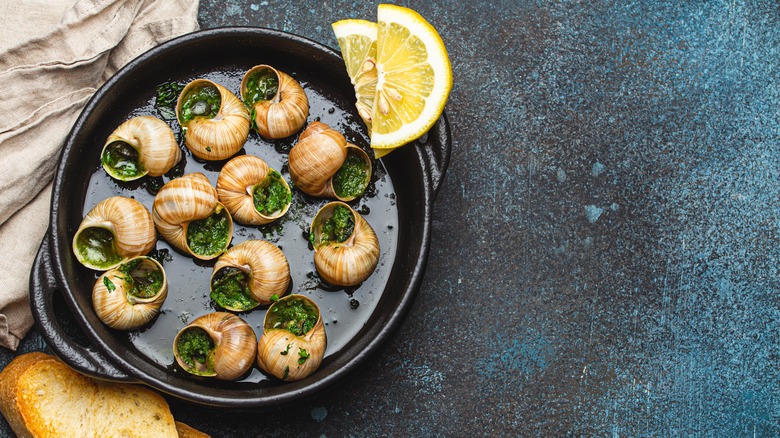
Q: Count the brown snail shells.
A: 12